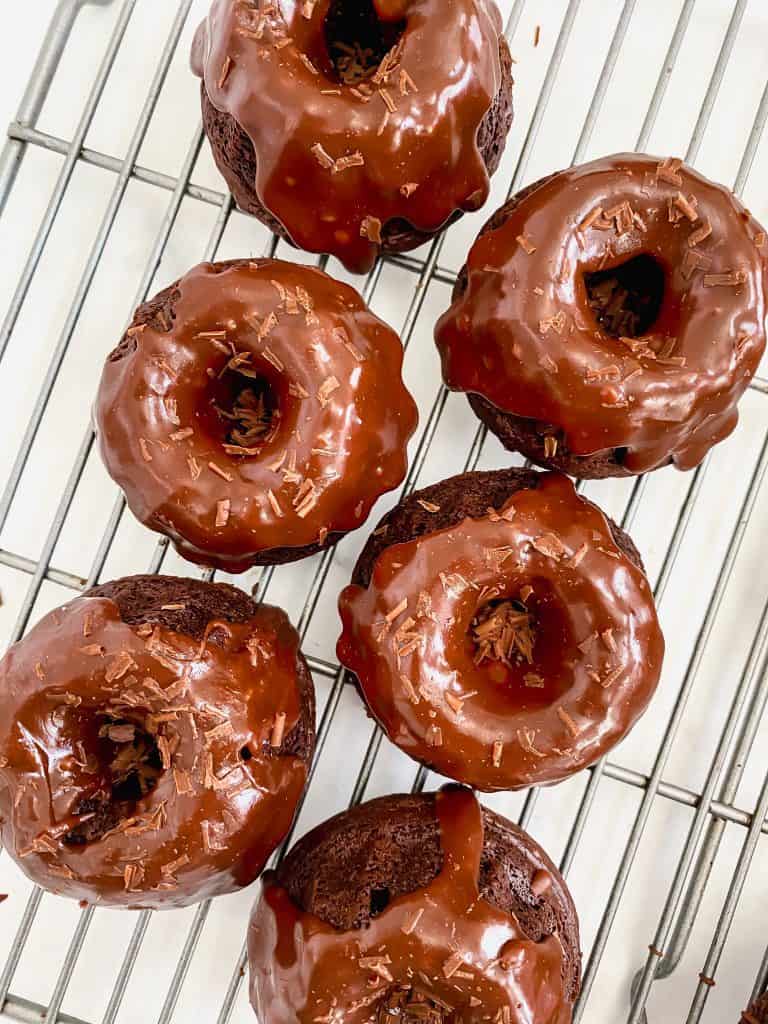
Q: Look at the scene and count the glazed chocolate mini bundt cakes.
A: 6